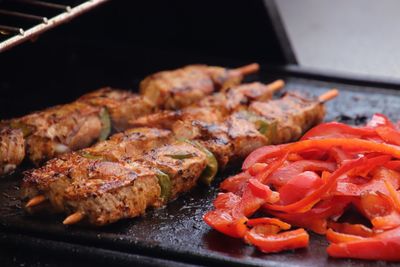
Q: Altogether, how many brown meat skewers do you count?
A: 3